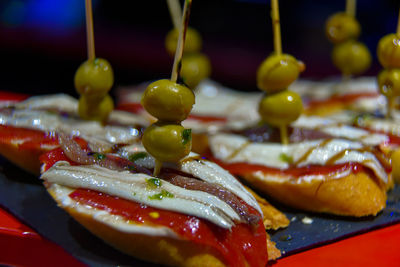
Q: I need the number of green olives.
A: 12